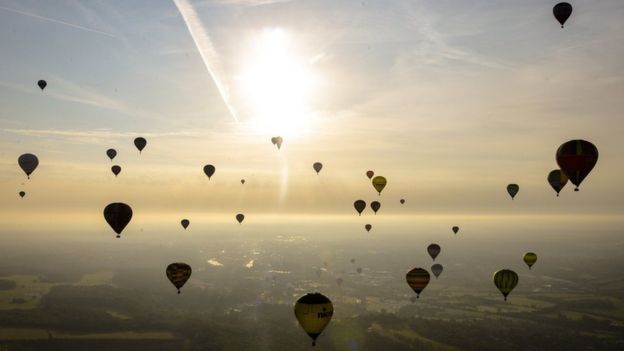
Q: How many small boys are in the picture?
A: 0